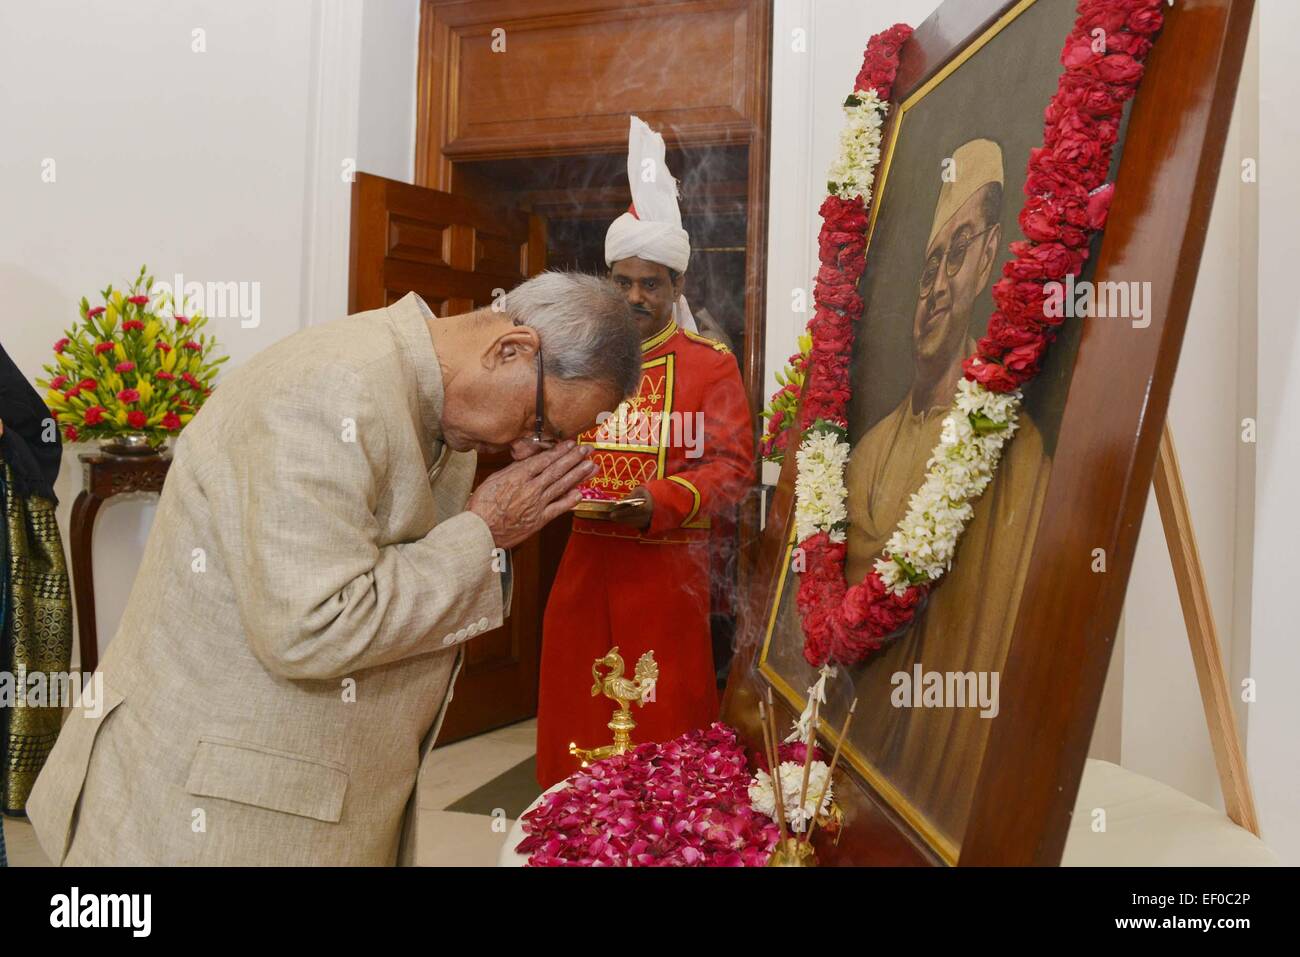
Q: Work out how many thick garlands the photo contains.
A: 1